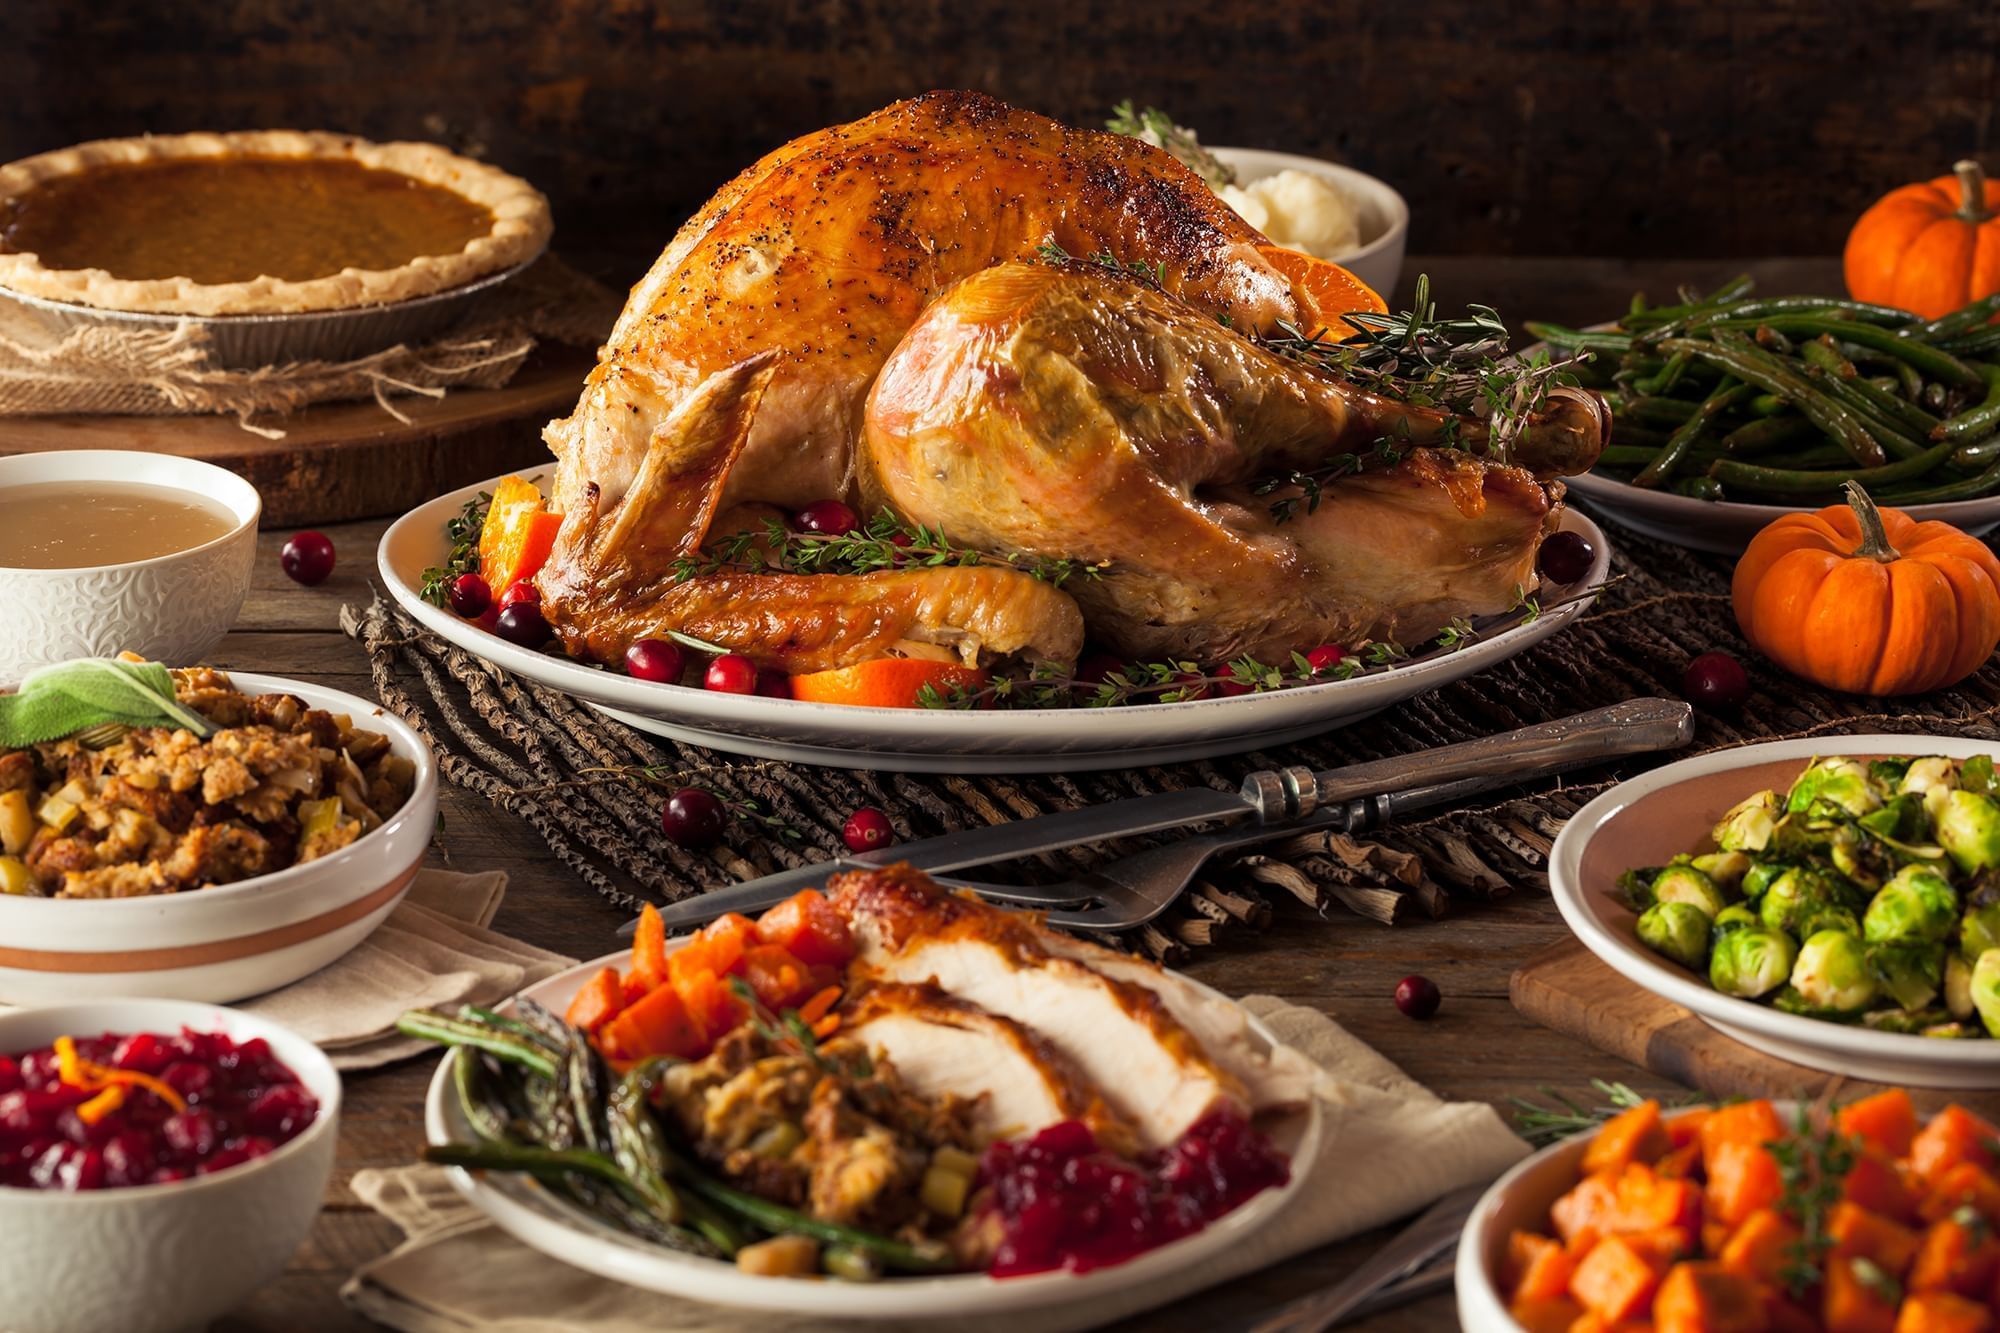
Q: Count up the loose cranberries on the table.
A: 5